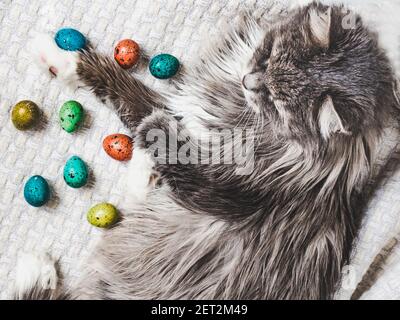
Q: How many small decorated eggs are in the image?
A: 9